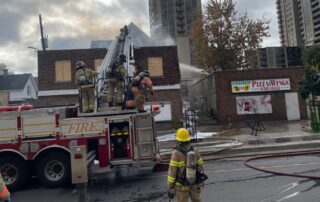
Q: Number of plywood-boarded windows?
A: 3